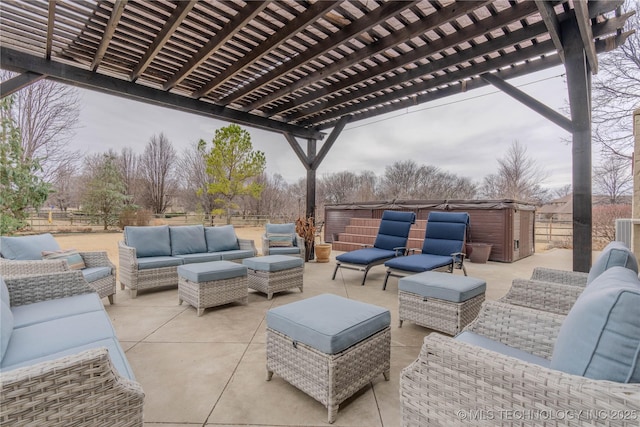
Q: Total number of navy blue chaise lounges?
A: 2